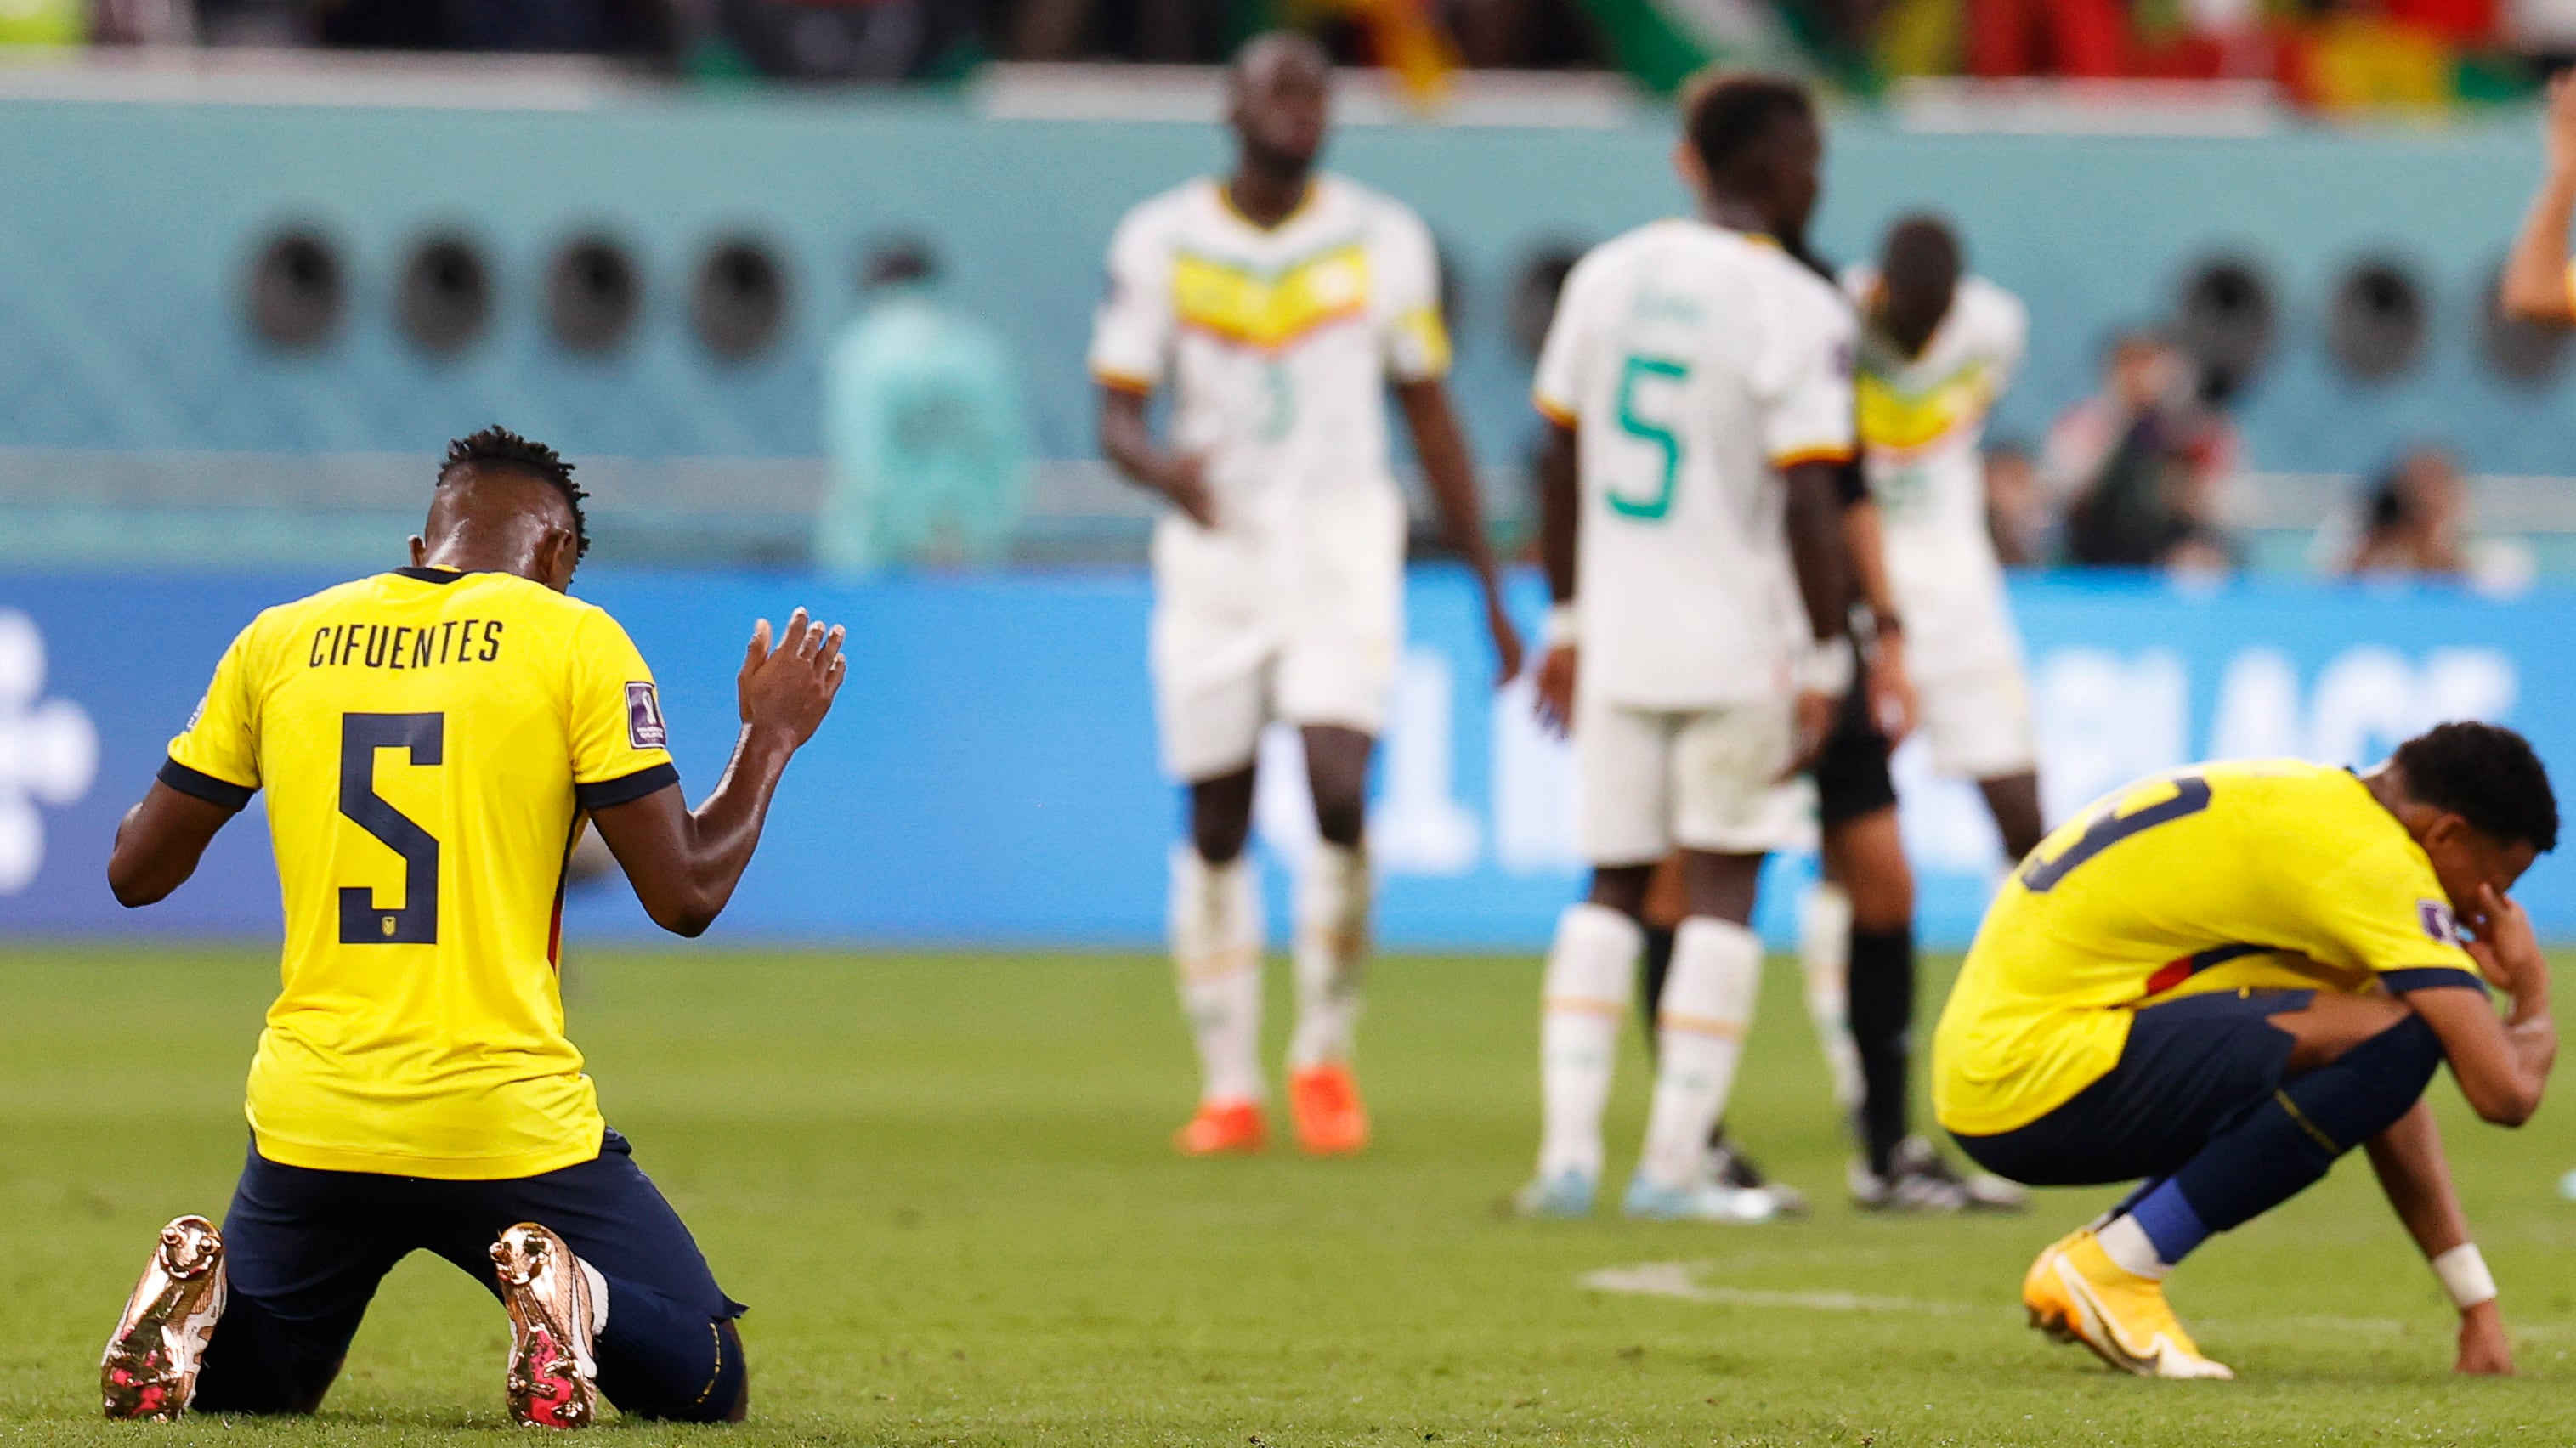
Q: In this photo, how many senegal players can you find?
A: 3